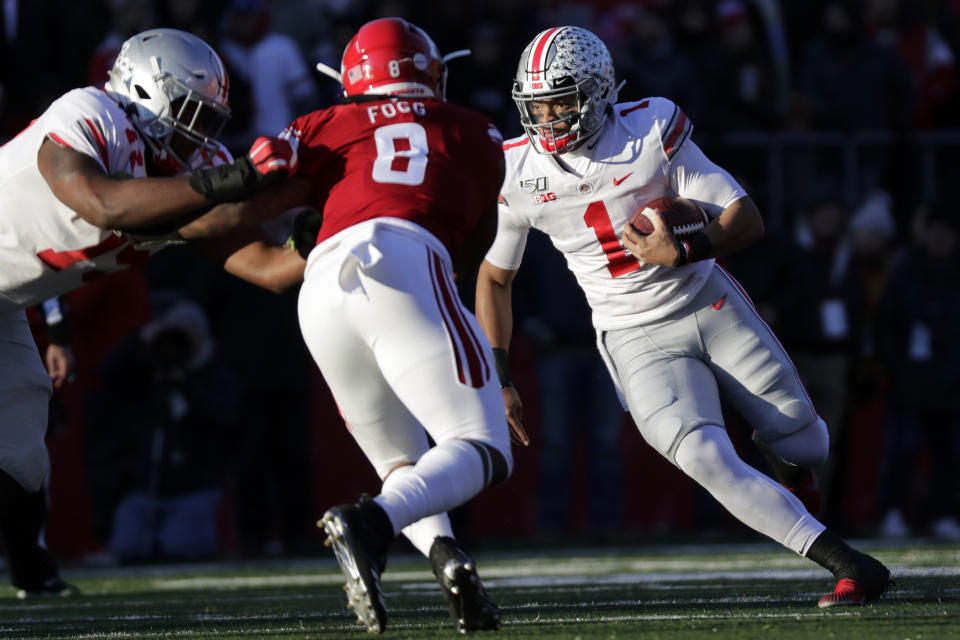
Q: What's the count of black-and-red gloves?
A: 1